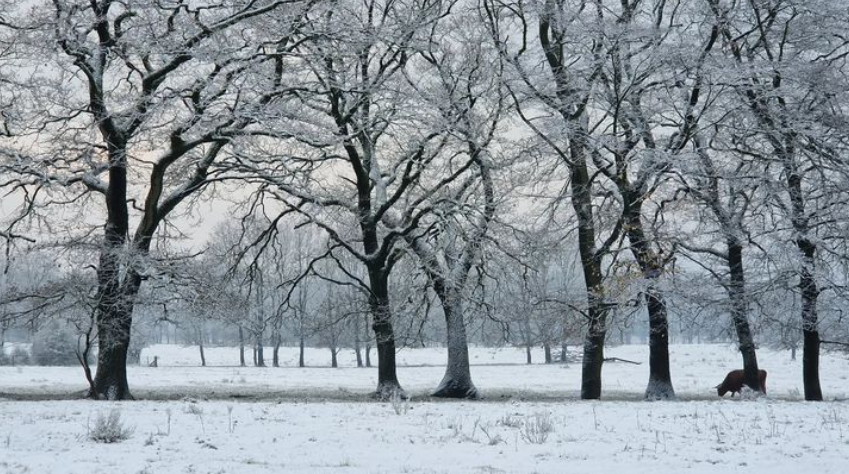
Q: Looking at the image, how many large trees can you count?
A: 7